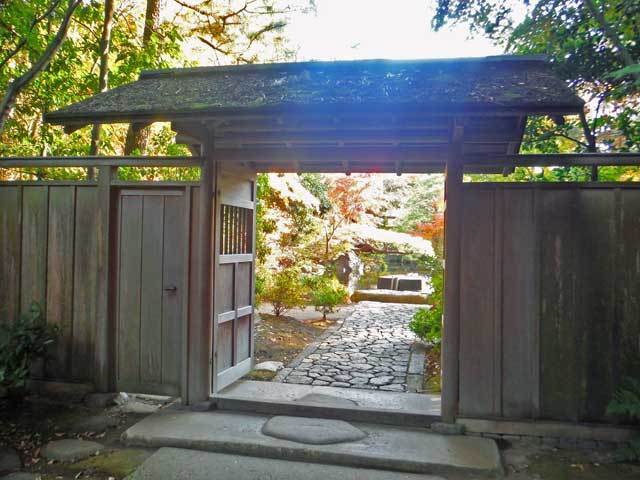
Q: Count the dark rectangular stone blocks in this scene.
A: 2